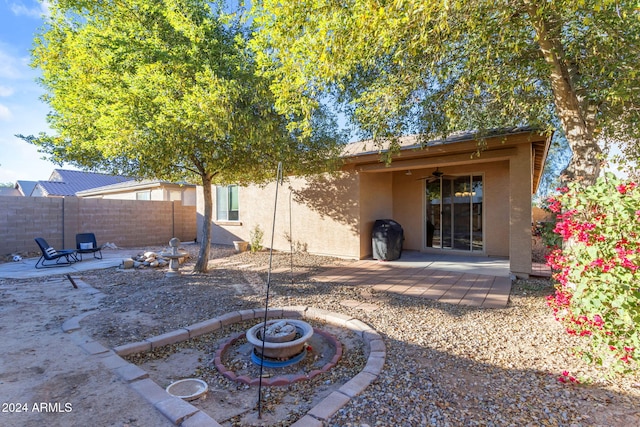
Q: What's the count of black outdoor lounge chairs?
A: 2